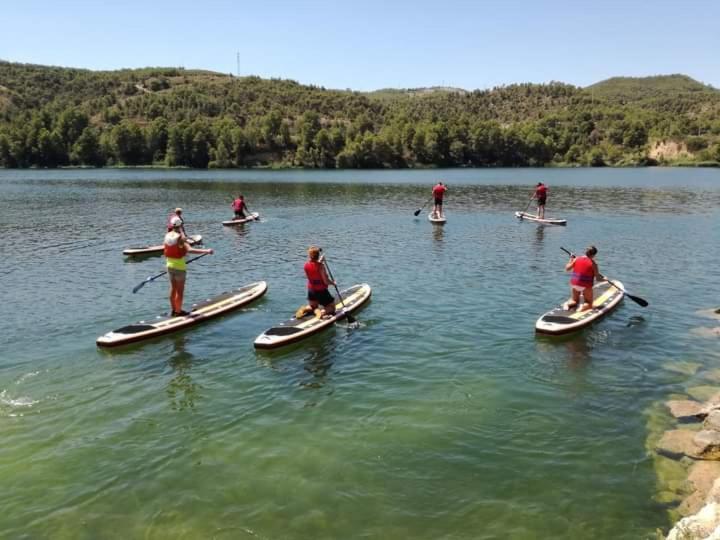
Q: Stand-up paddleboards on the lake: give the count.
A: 7